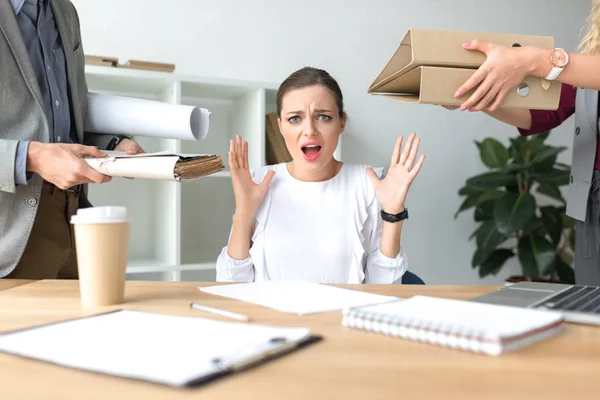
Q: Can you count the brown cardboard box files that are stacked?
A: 2